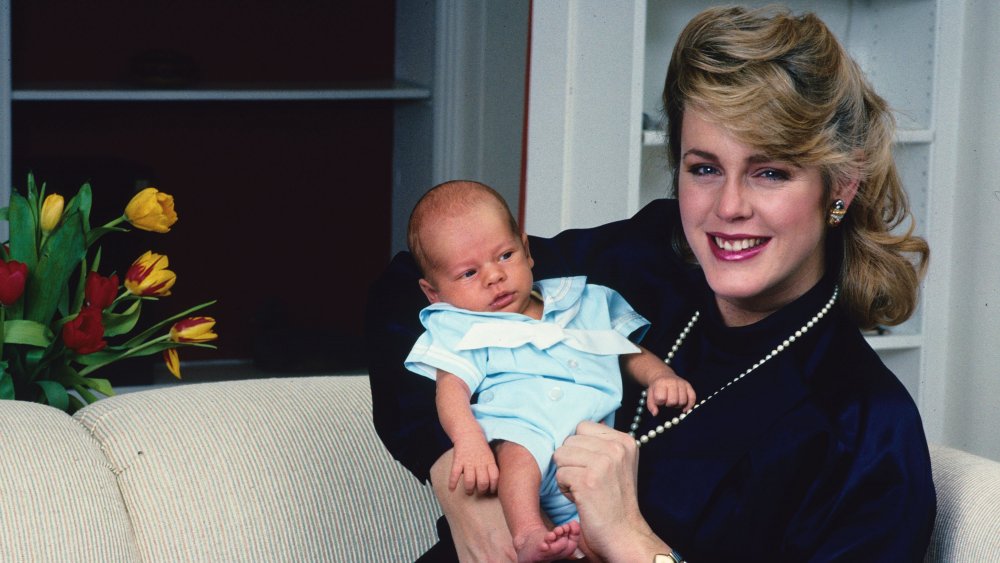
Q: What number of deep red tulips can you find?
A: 3